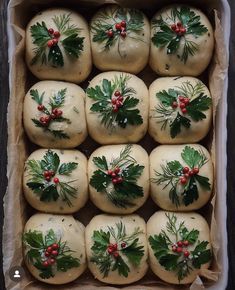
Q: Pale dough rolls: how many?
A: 12